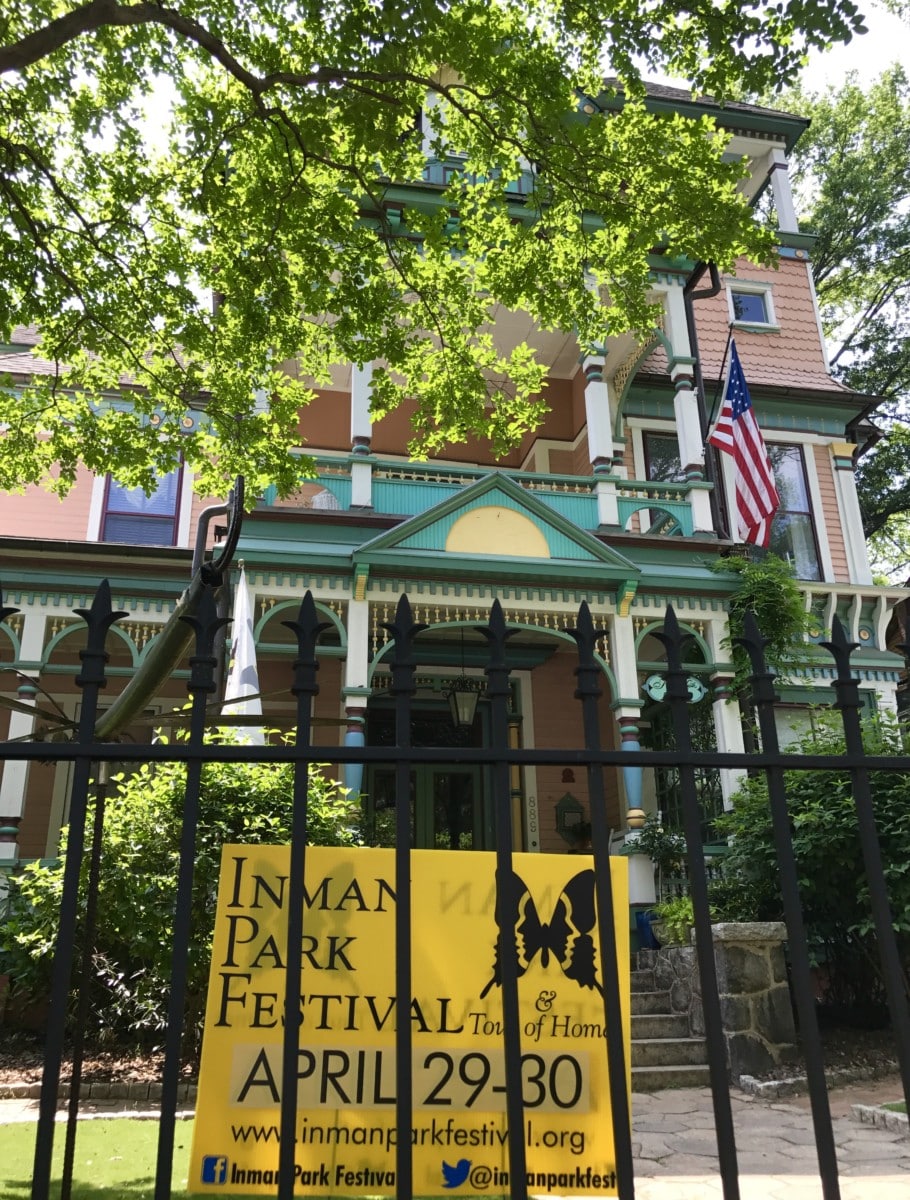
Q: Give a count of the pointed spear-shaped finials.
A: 11